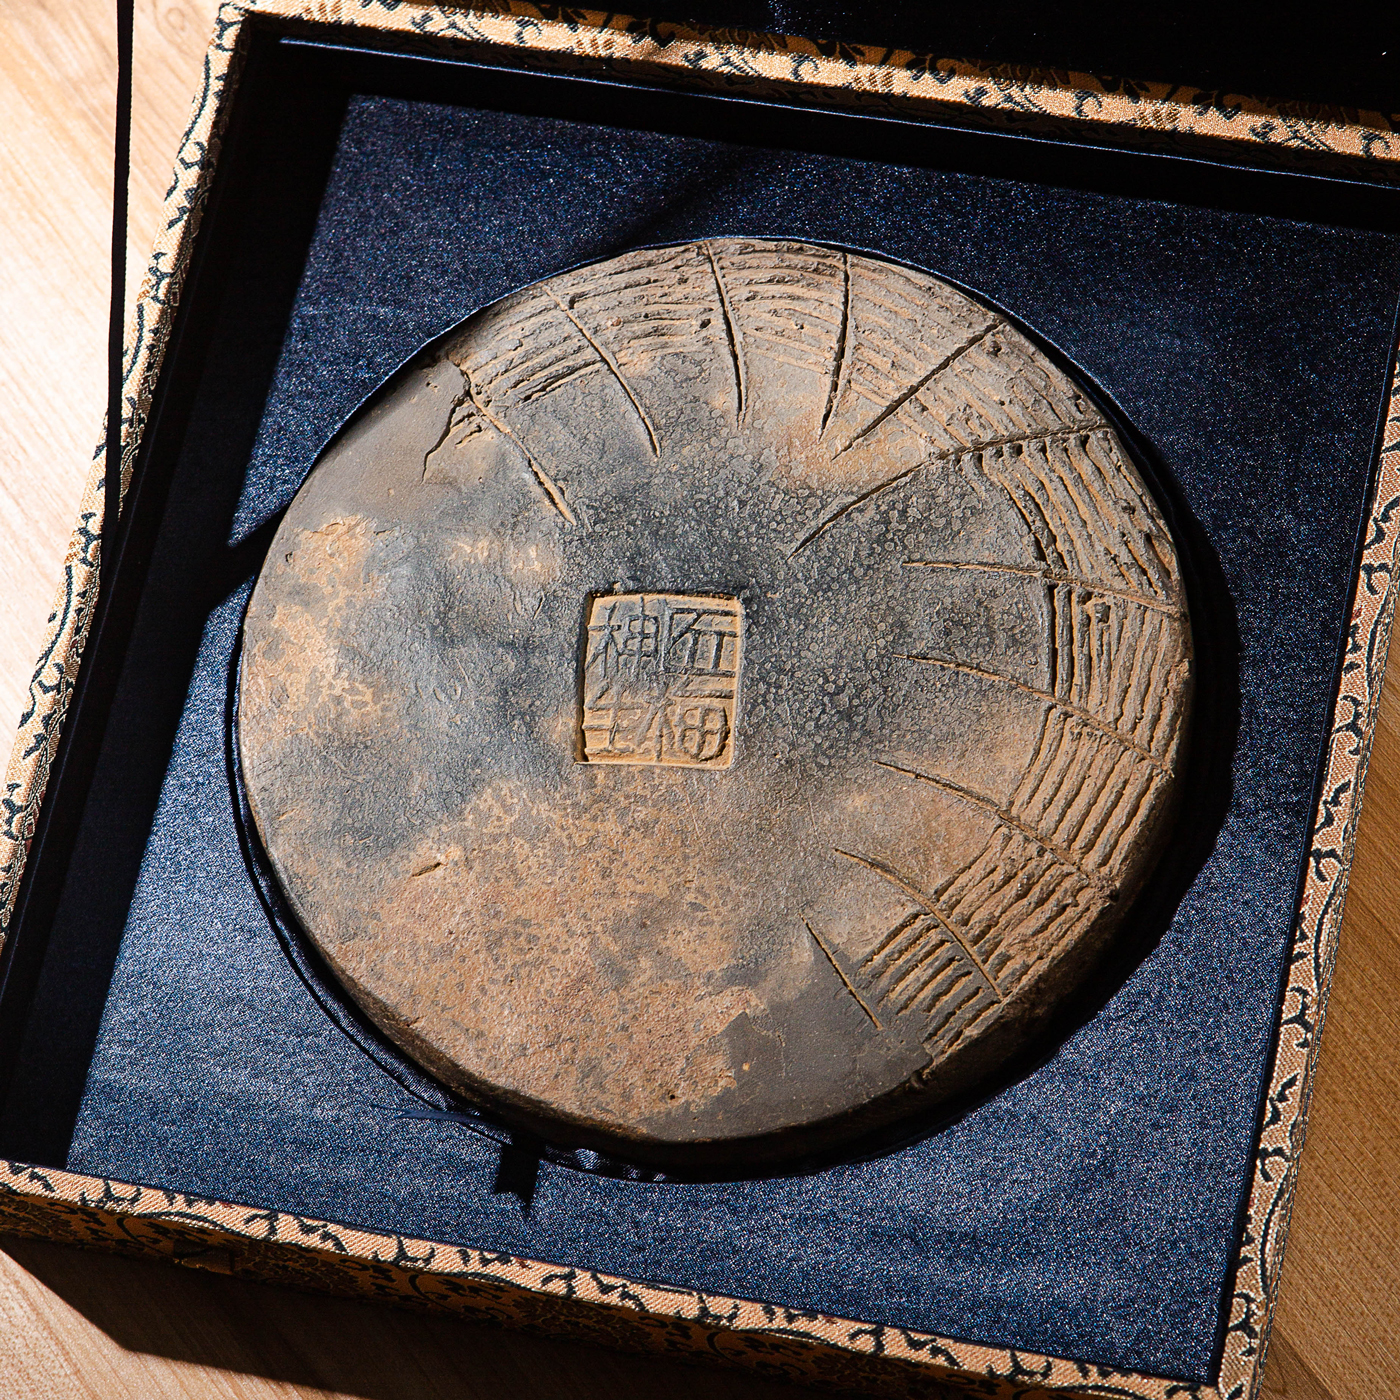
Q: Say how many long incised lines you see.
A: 11